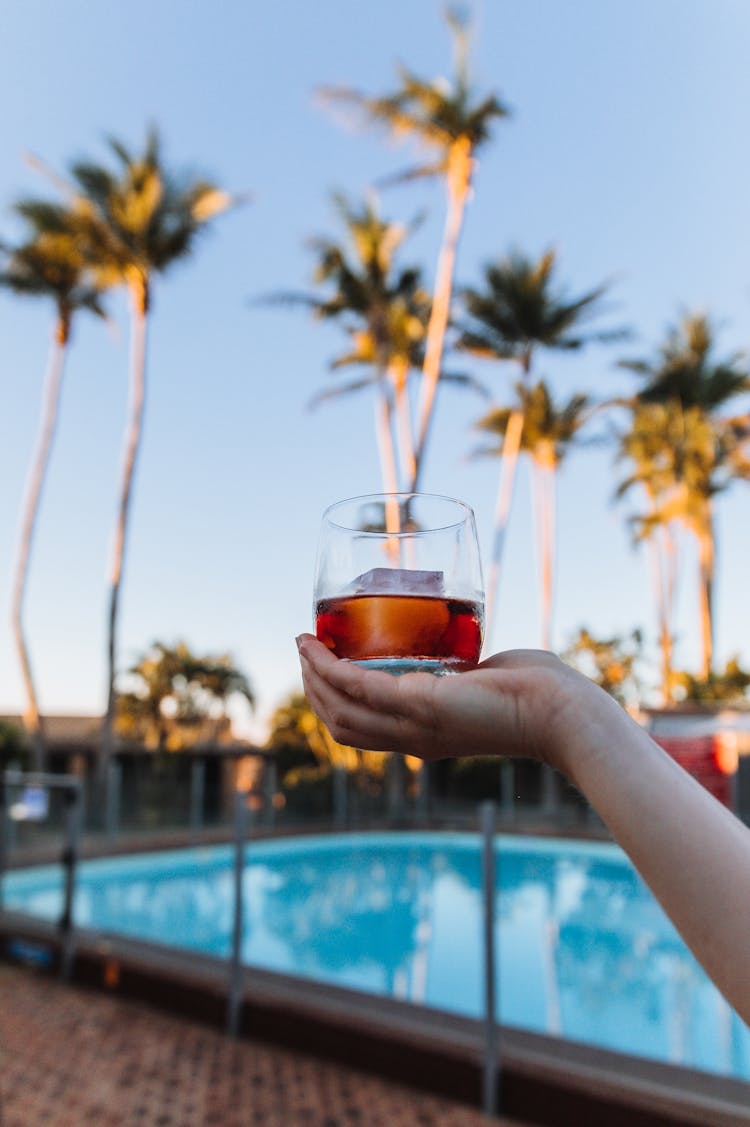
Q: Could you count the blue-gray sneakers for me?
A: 0